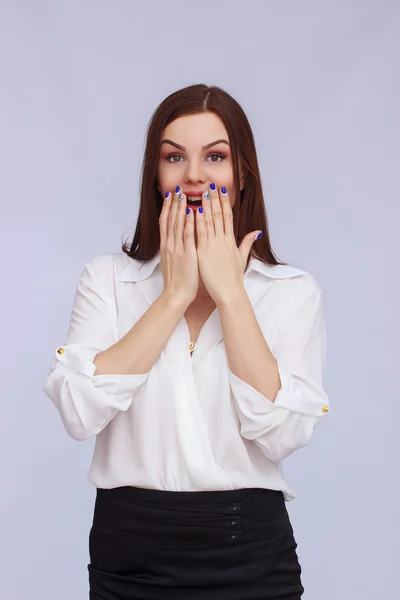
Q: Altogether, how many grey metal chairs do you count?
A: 0